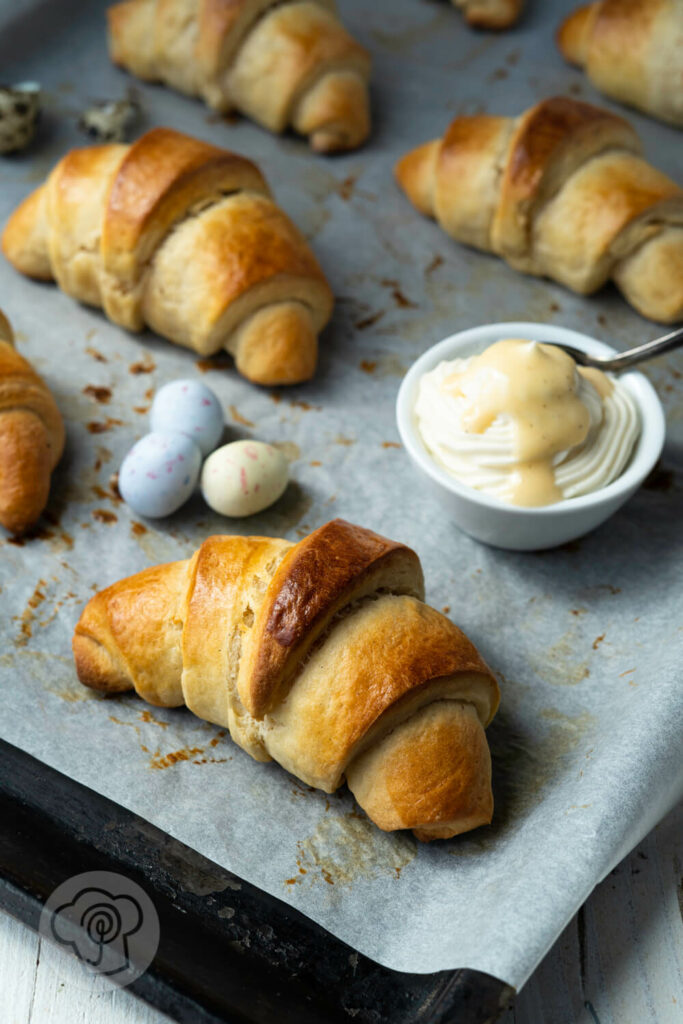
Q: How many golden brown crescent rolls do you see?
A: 7